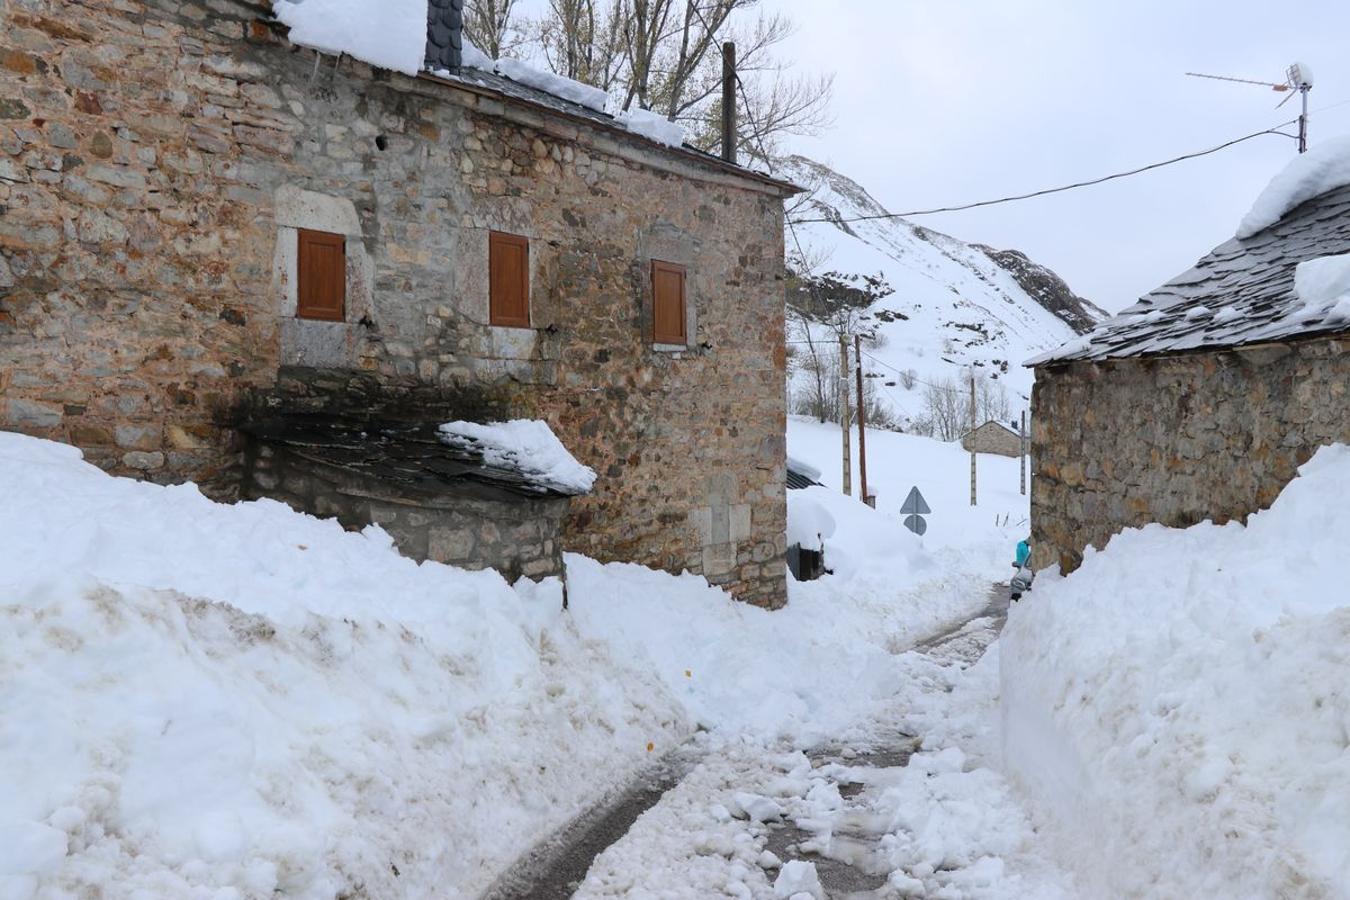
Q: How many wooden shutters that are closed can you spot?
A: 3